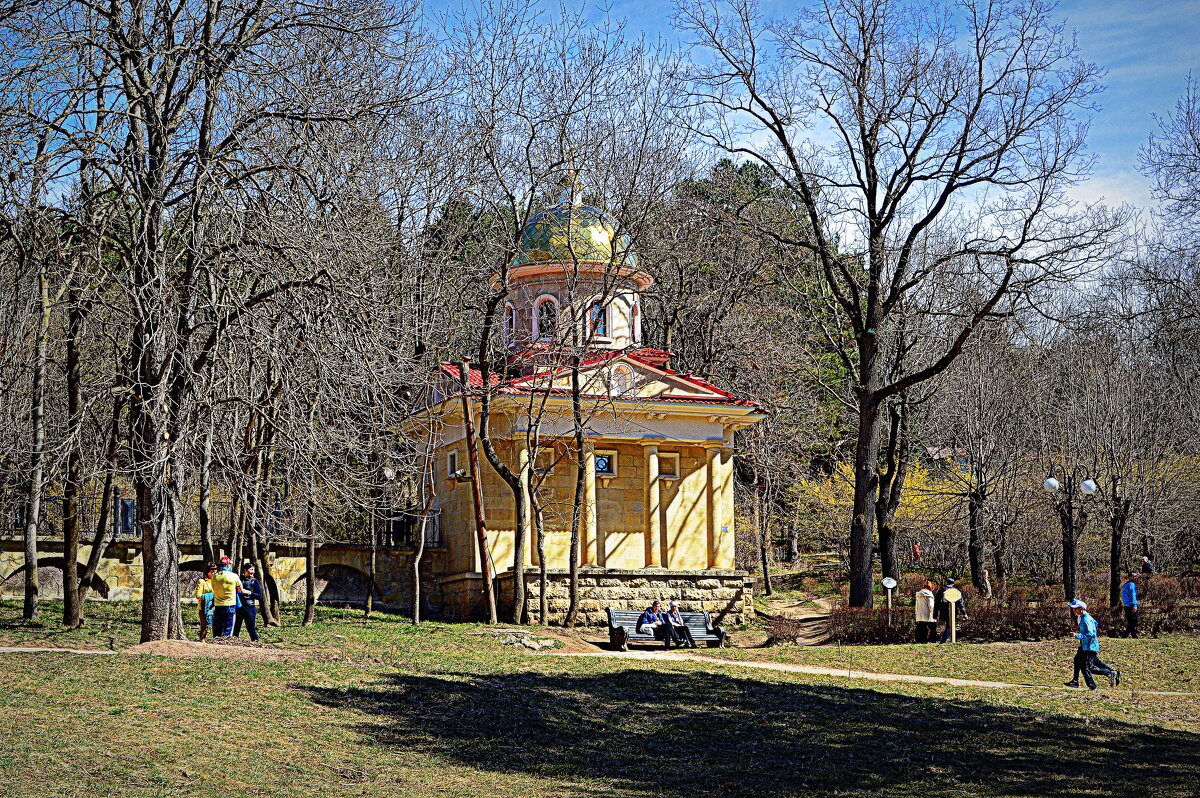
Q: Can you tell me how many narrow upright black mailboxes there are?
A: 0